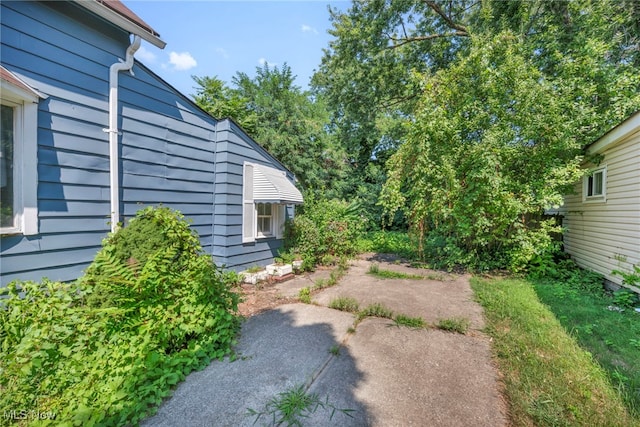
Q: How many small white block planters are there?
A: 3